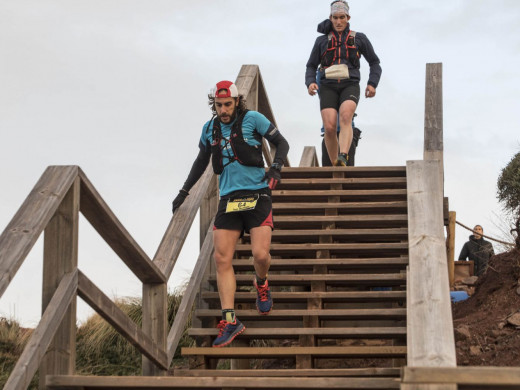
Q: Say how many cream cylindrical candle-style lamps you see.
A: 0